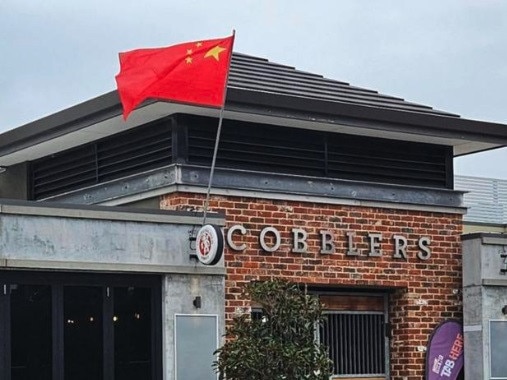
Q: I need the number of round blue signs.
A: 0